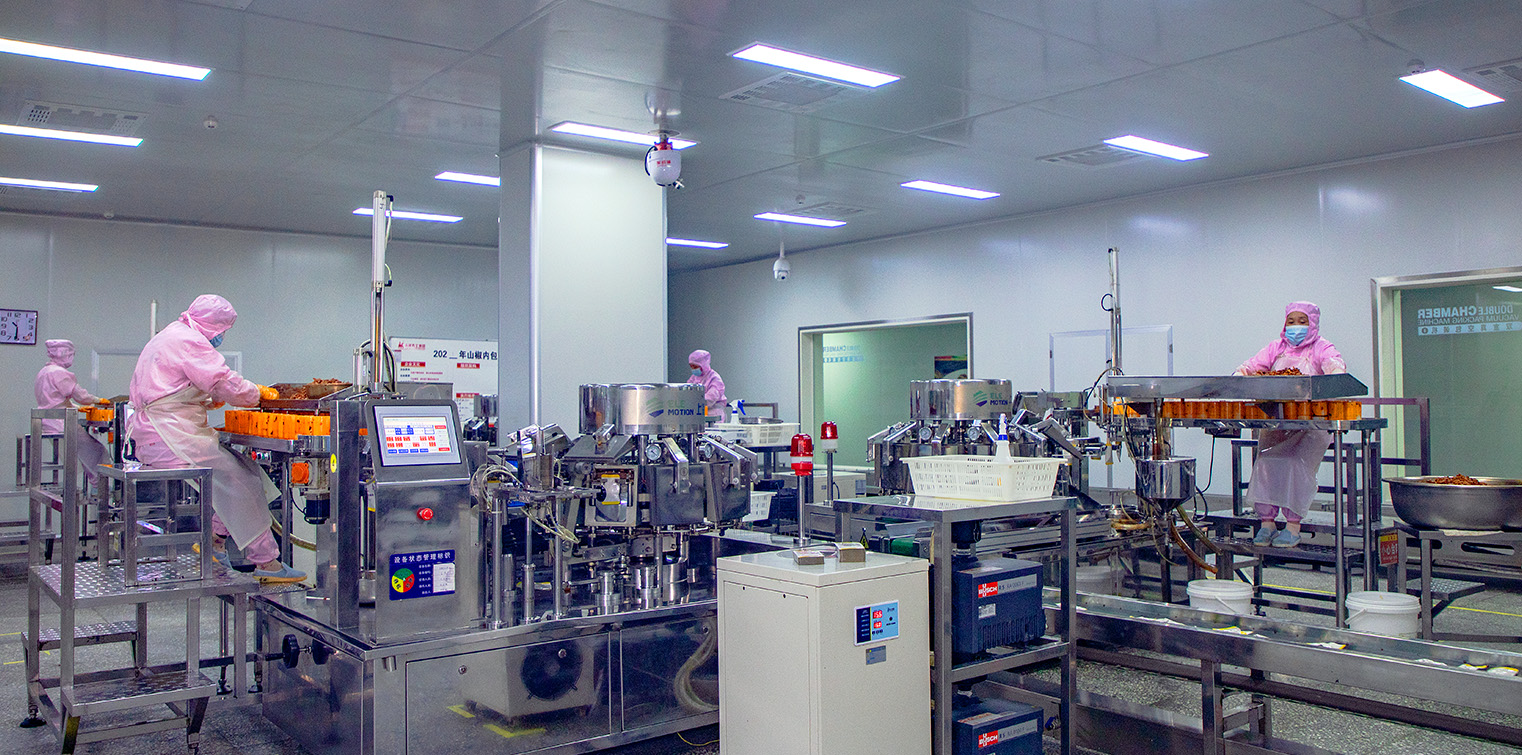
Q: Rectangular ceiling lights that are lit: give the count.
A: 12